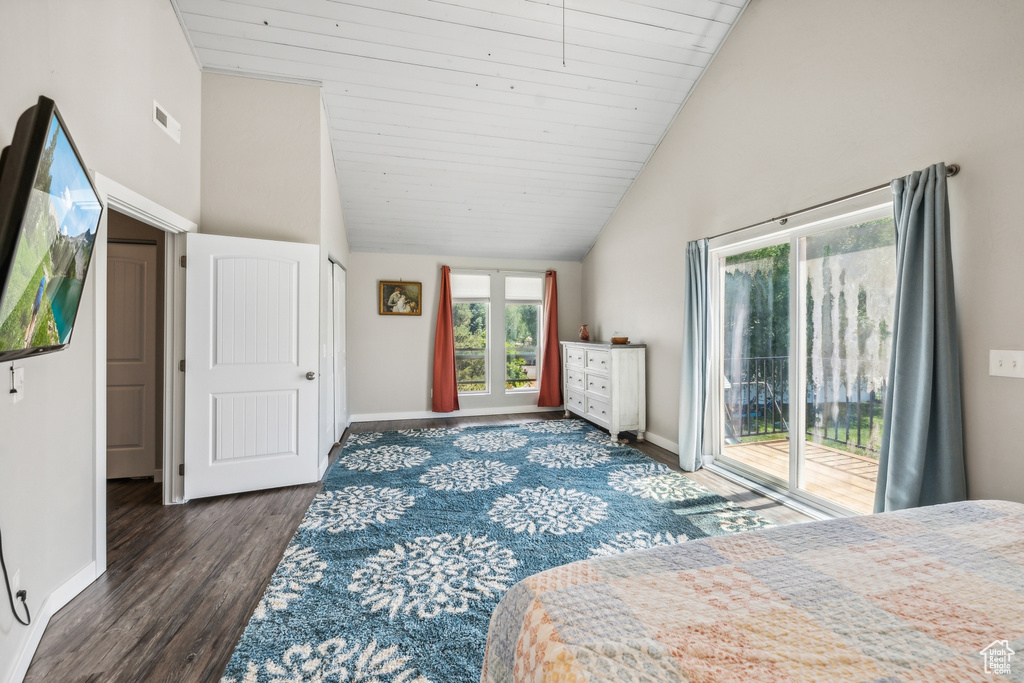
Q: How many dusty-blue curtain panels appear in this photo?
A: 2